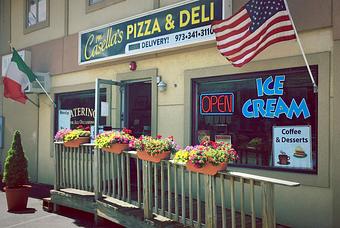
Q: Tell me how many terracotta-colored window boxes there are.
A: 4